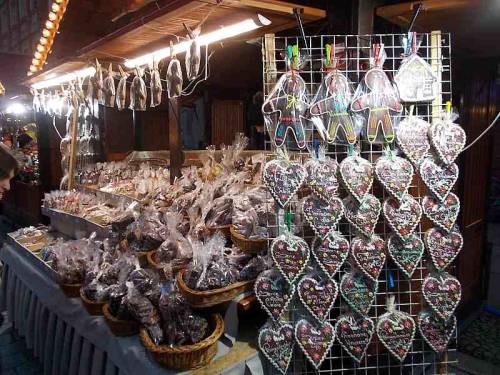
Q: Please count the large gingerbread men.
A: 3